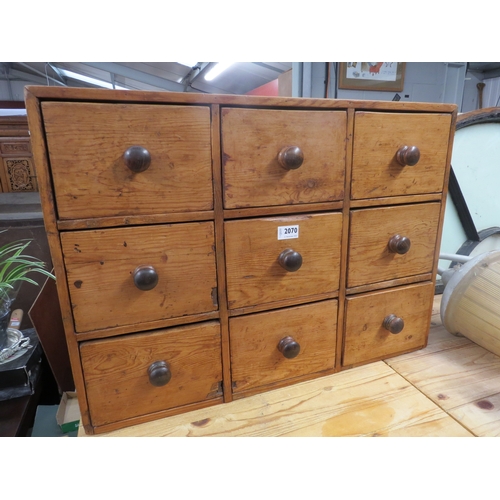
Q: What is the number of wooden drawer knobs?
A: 9